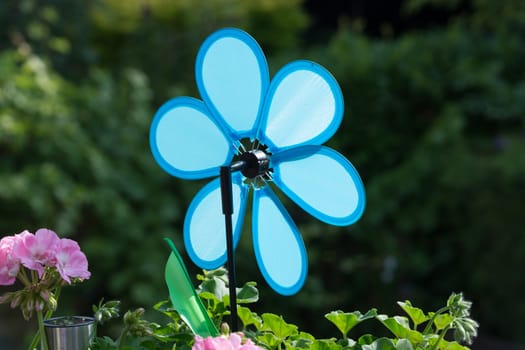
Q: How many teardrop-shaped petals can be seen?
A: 6